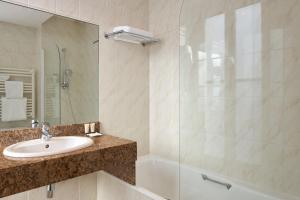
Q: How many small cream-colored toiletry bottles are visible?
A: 2